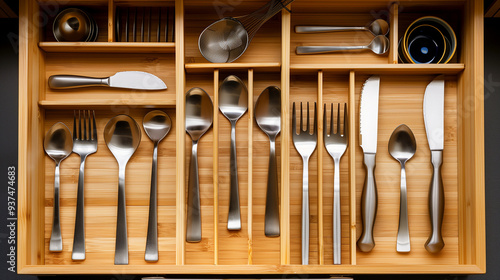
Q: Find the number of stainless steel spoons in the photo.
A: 9